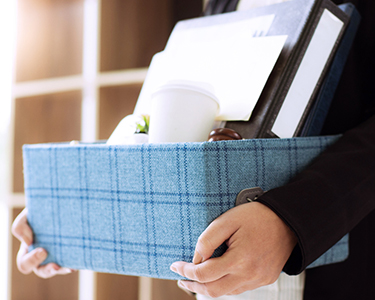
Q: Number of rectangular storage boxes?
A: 1